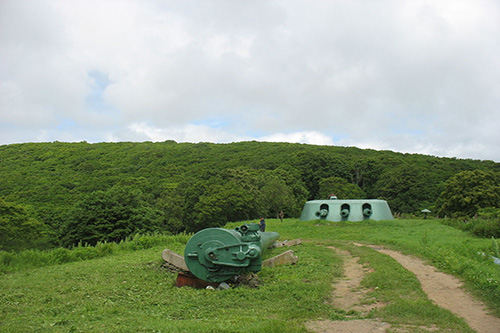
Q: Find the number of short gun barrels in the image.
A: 3